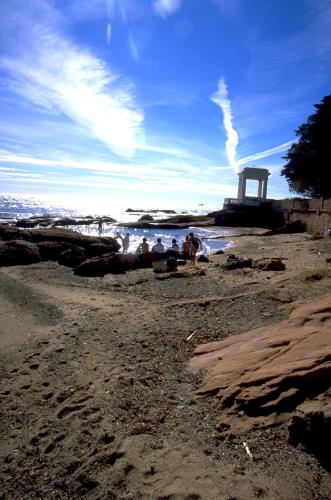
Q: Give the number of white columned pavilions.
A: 1